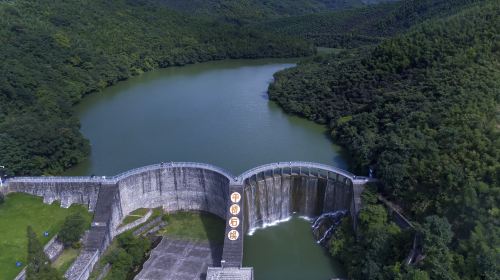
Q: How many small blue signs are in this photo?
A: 2